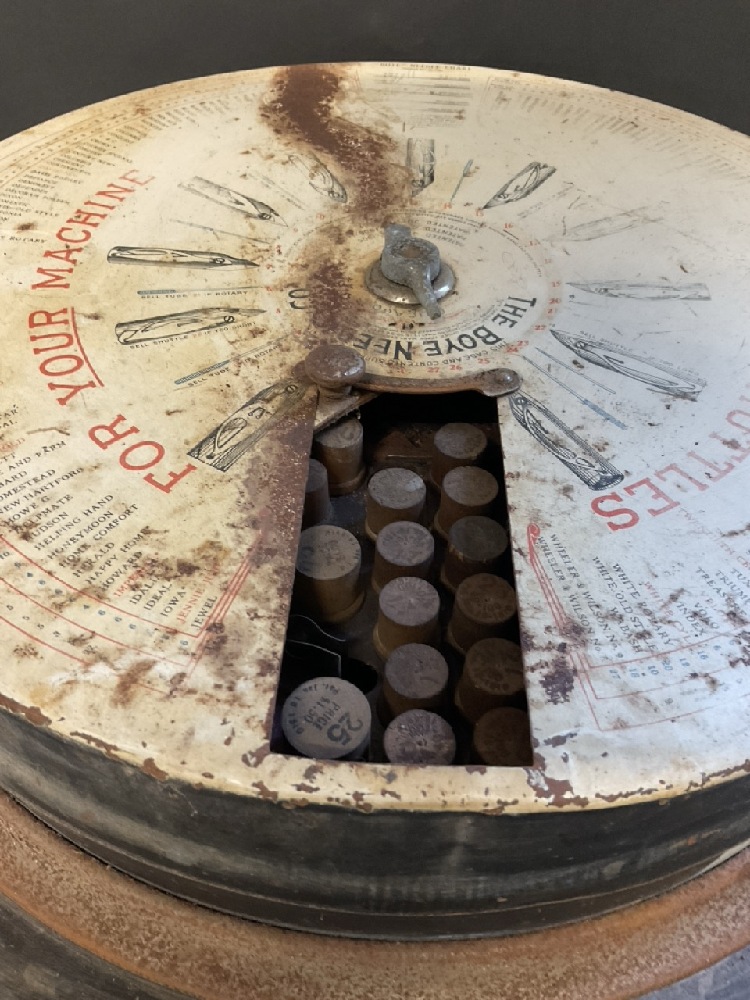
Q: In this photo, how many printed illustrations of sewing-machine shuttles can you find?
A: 11